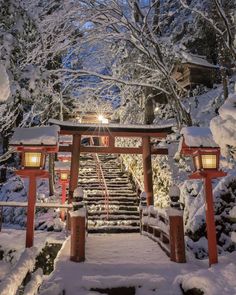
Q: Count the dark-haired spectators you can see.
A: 0